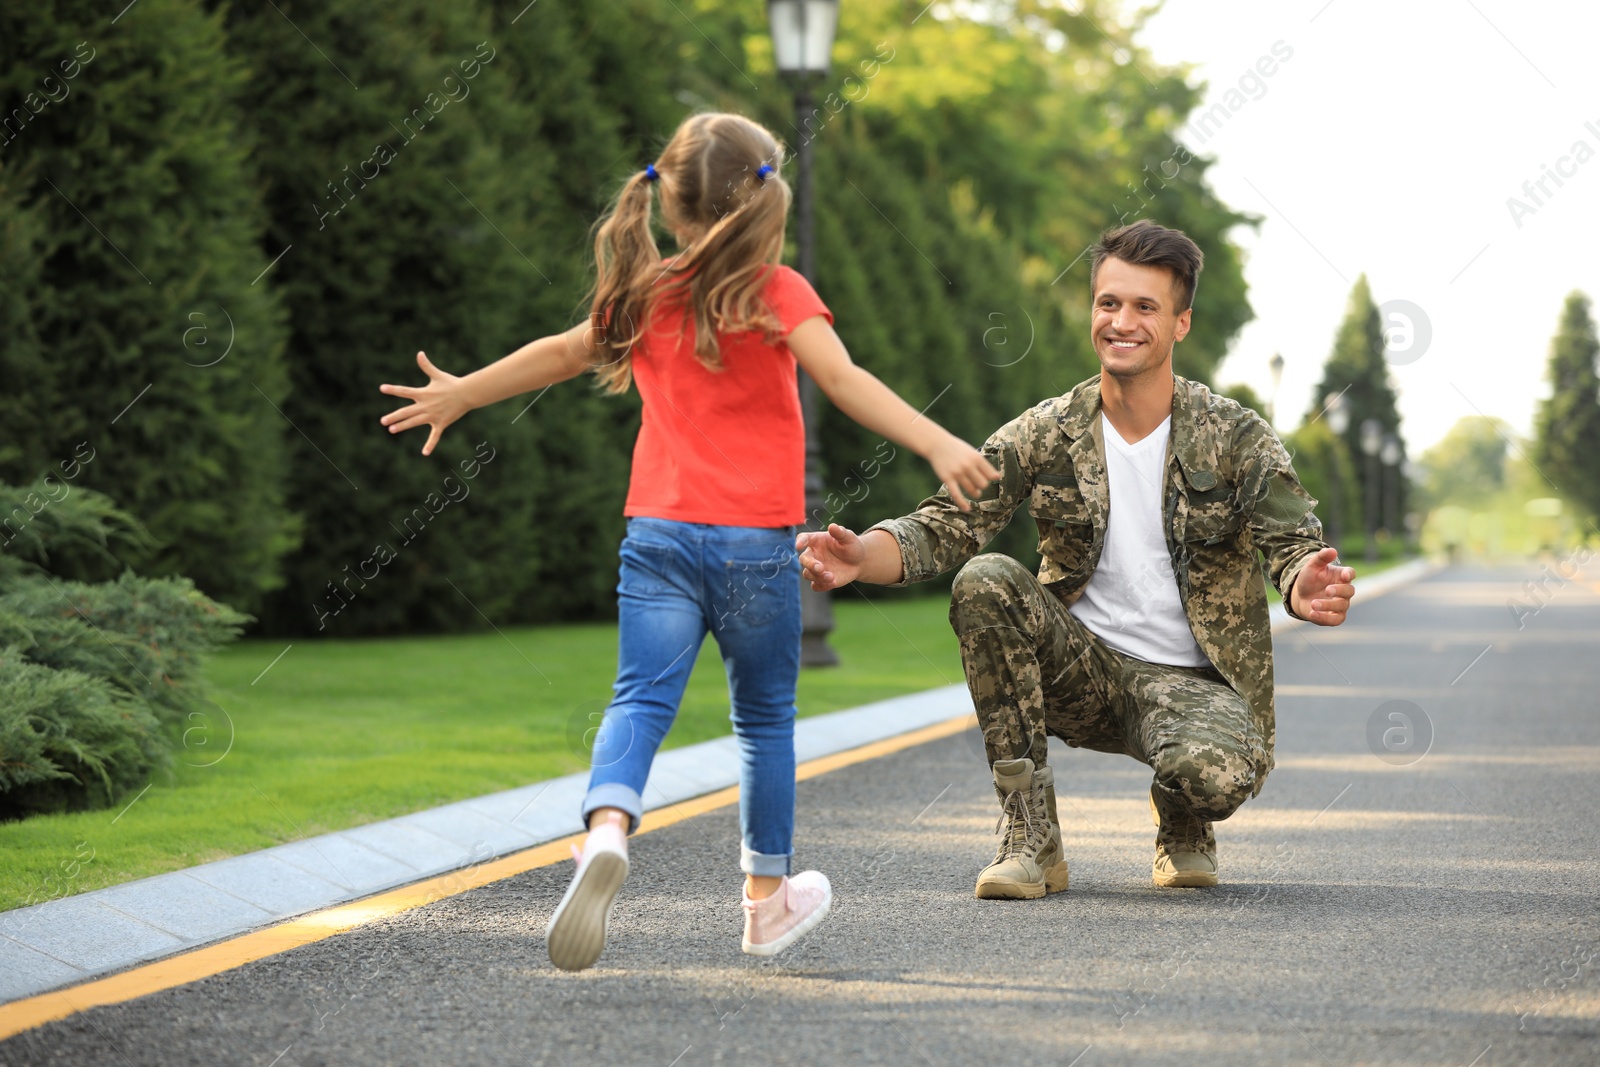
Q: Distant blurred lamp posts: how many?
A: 4